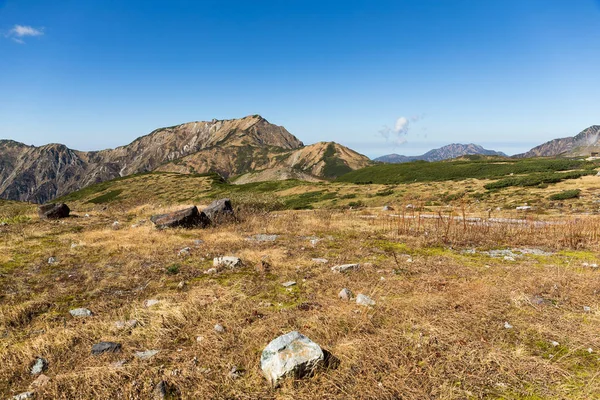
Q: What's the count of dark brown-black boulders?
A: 3